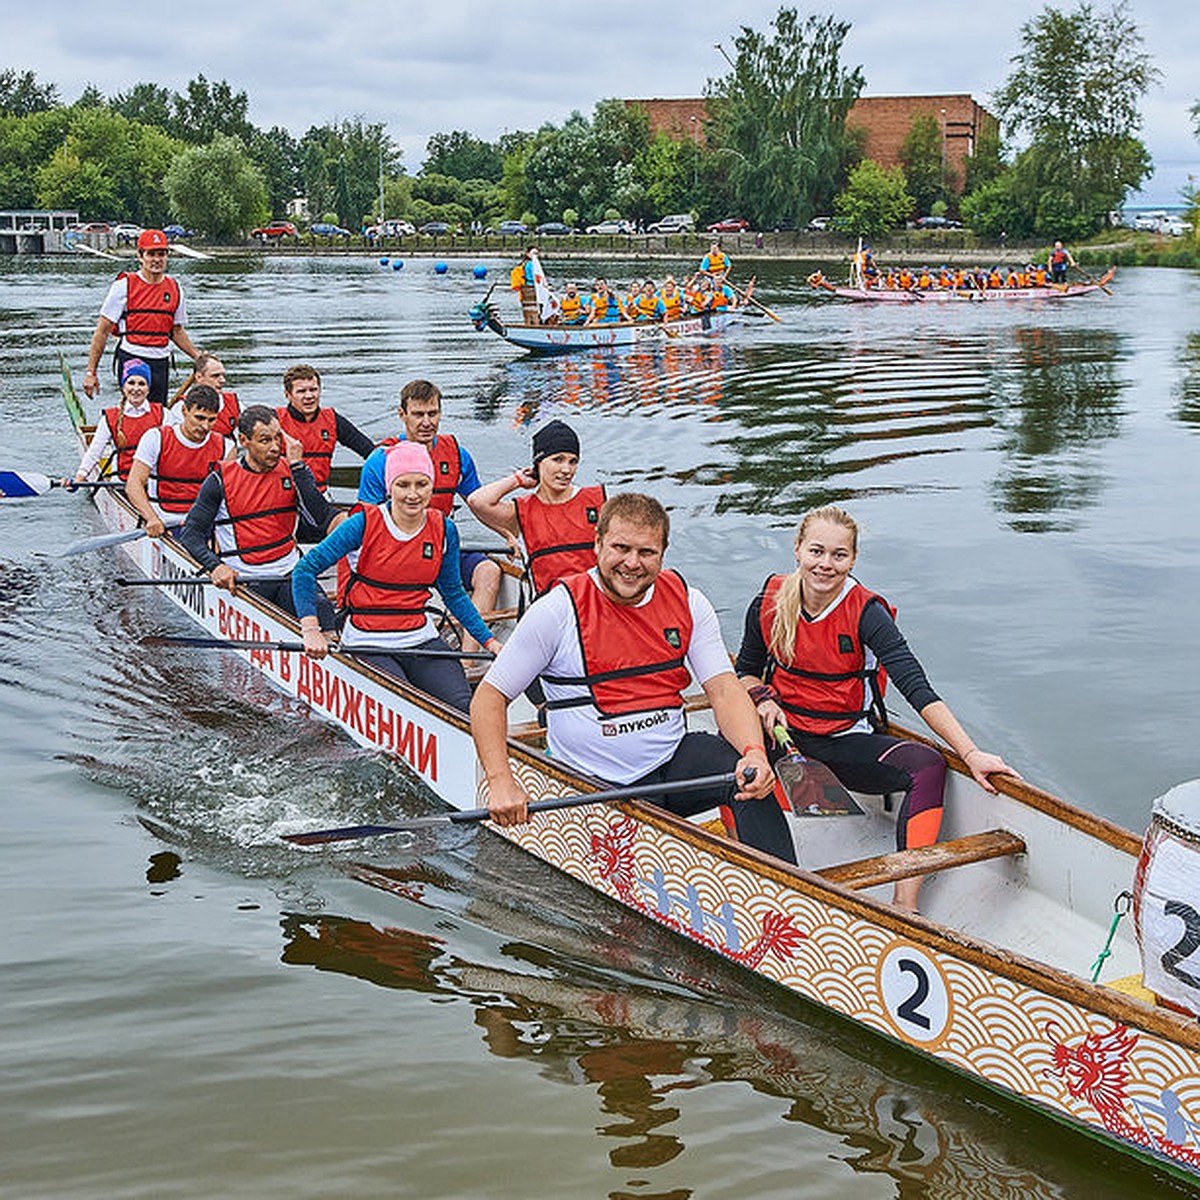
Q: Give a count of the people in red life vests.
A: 11